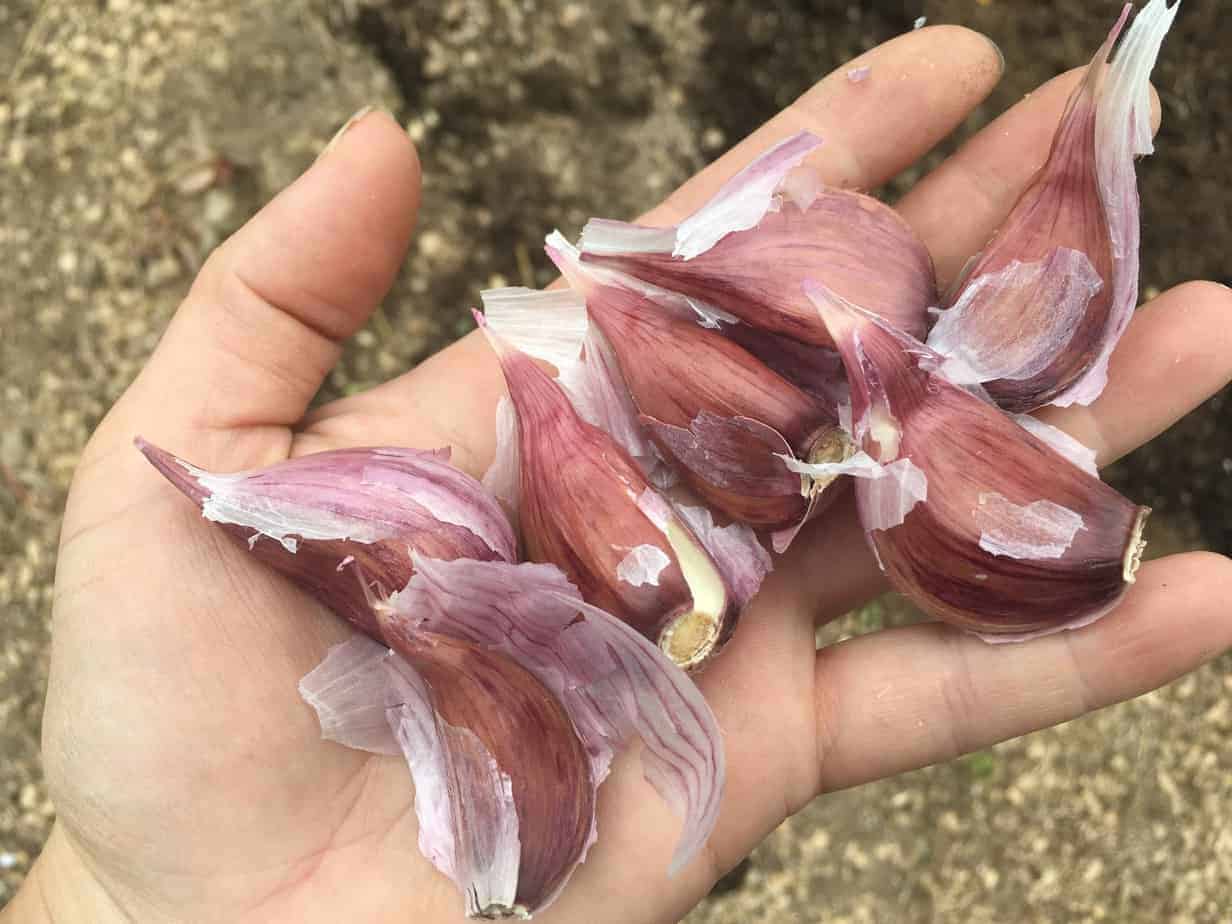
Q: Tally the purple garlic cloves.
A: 7